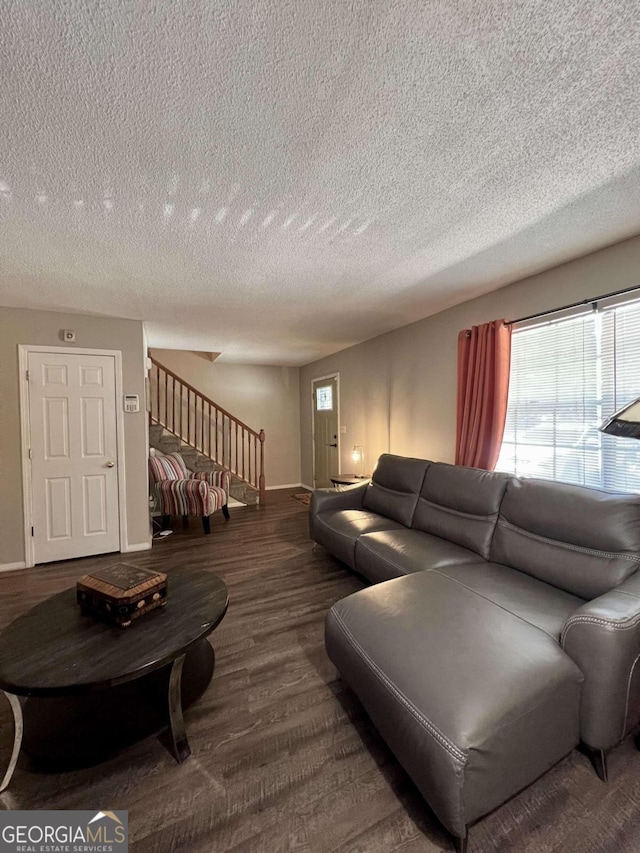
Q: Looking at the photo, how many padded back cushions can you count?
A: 3